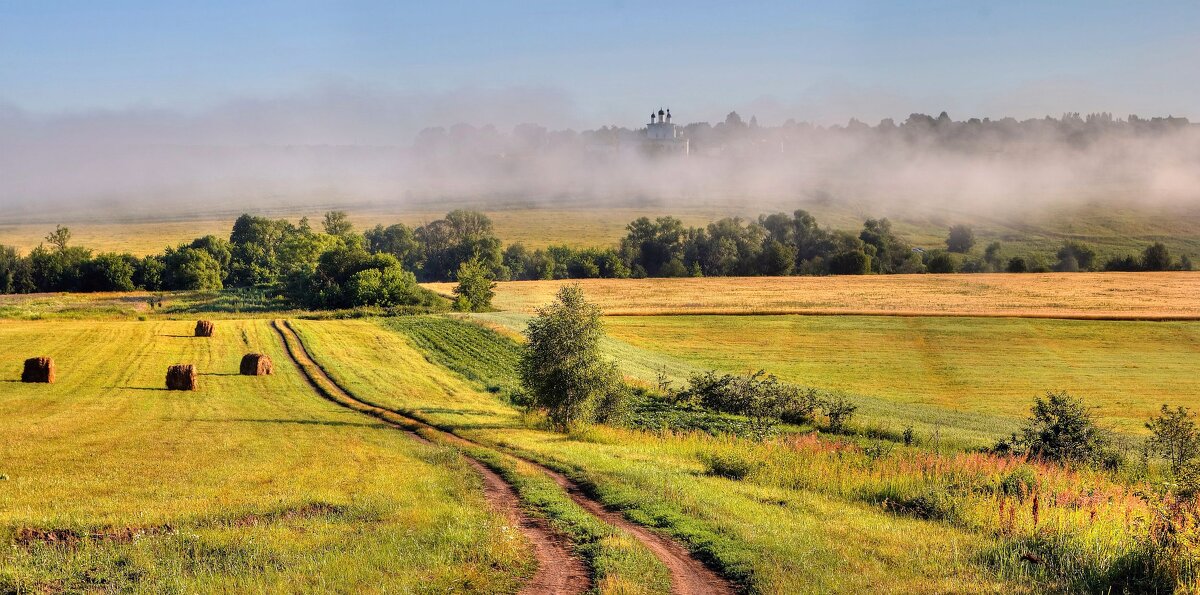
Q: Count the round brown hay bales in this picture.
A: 4